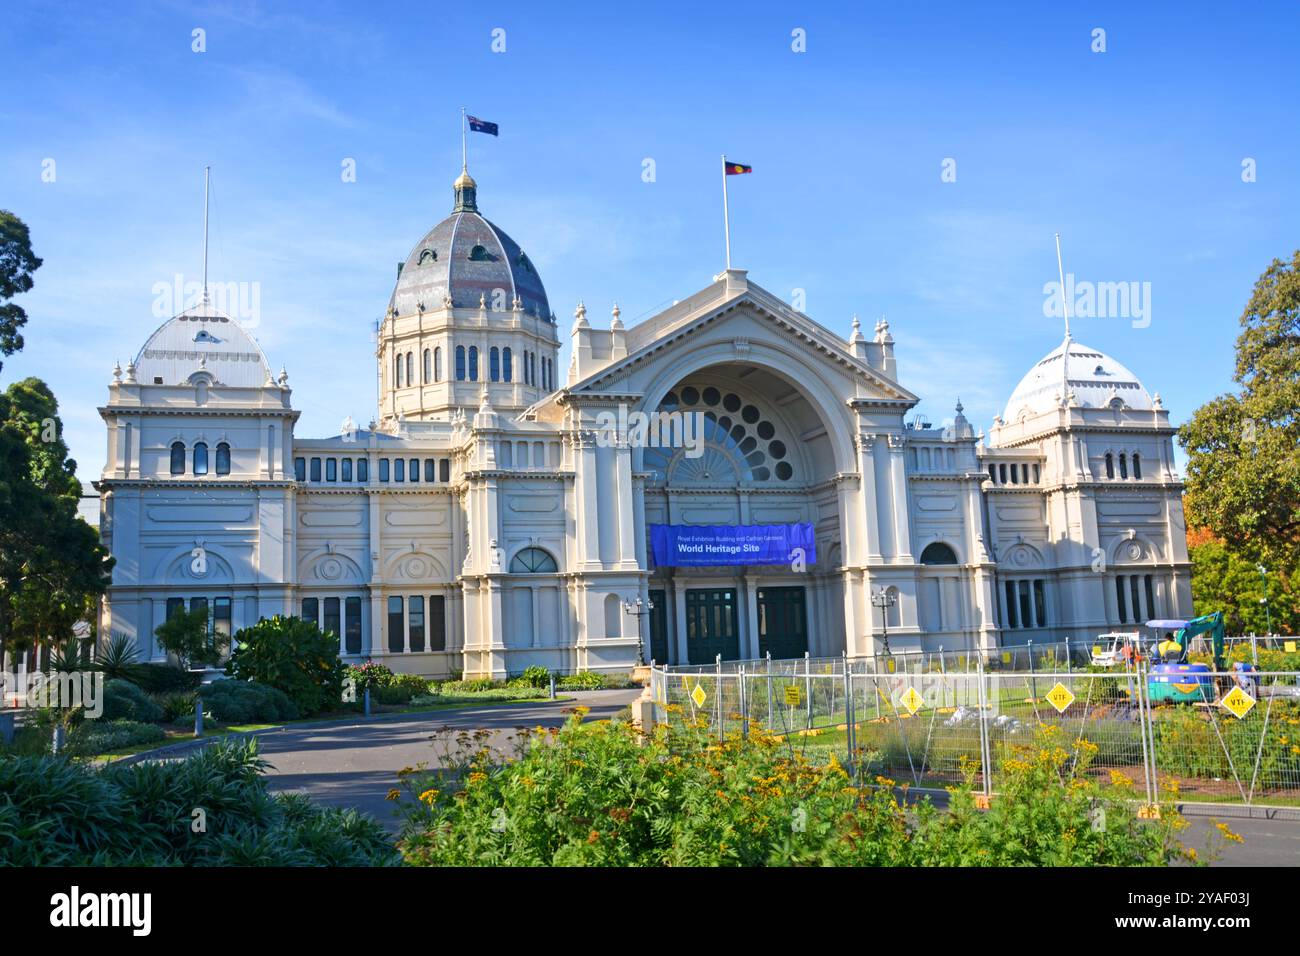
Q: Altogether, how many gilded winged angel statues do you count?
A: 0